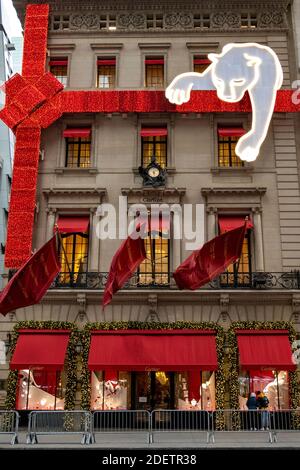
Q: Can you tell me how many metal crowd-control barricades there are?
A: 6